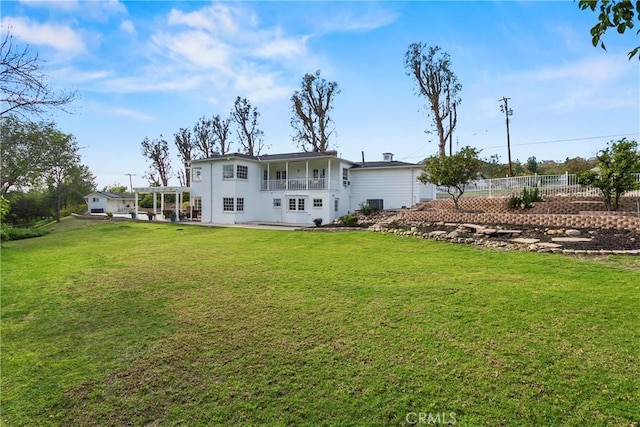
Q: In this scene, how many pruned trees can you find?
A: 7